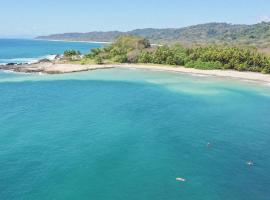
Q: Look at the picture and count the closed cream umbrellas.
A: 0